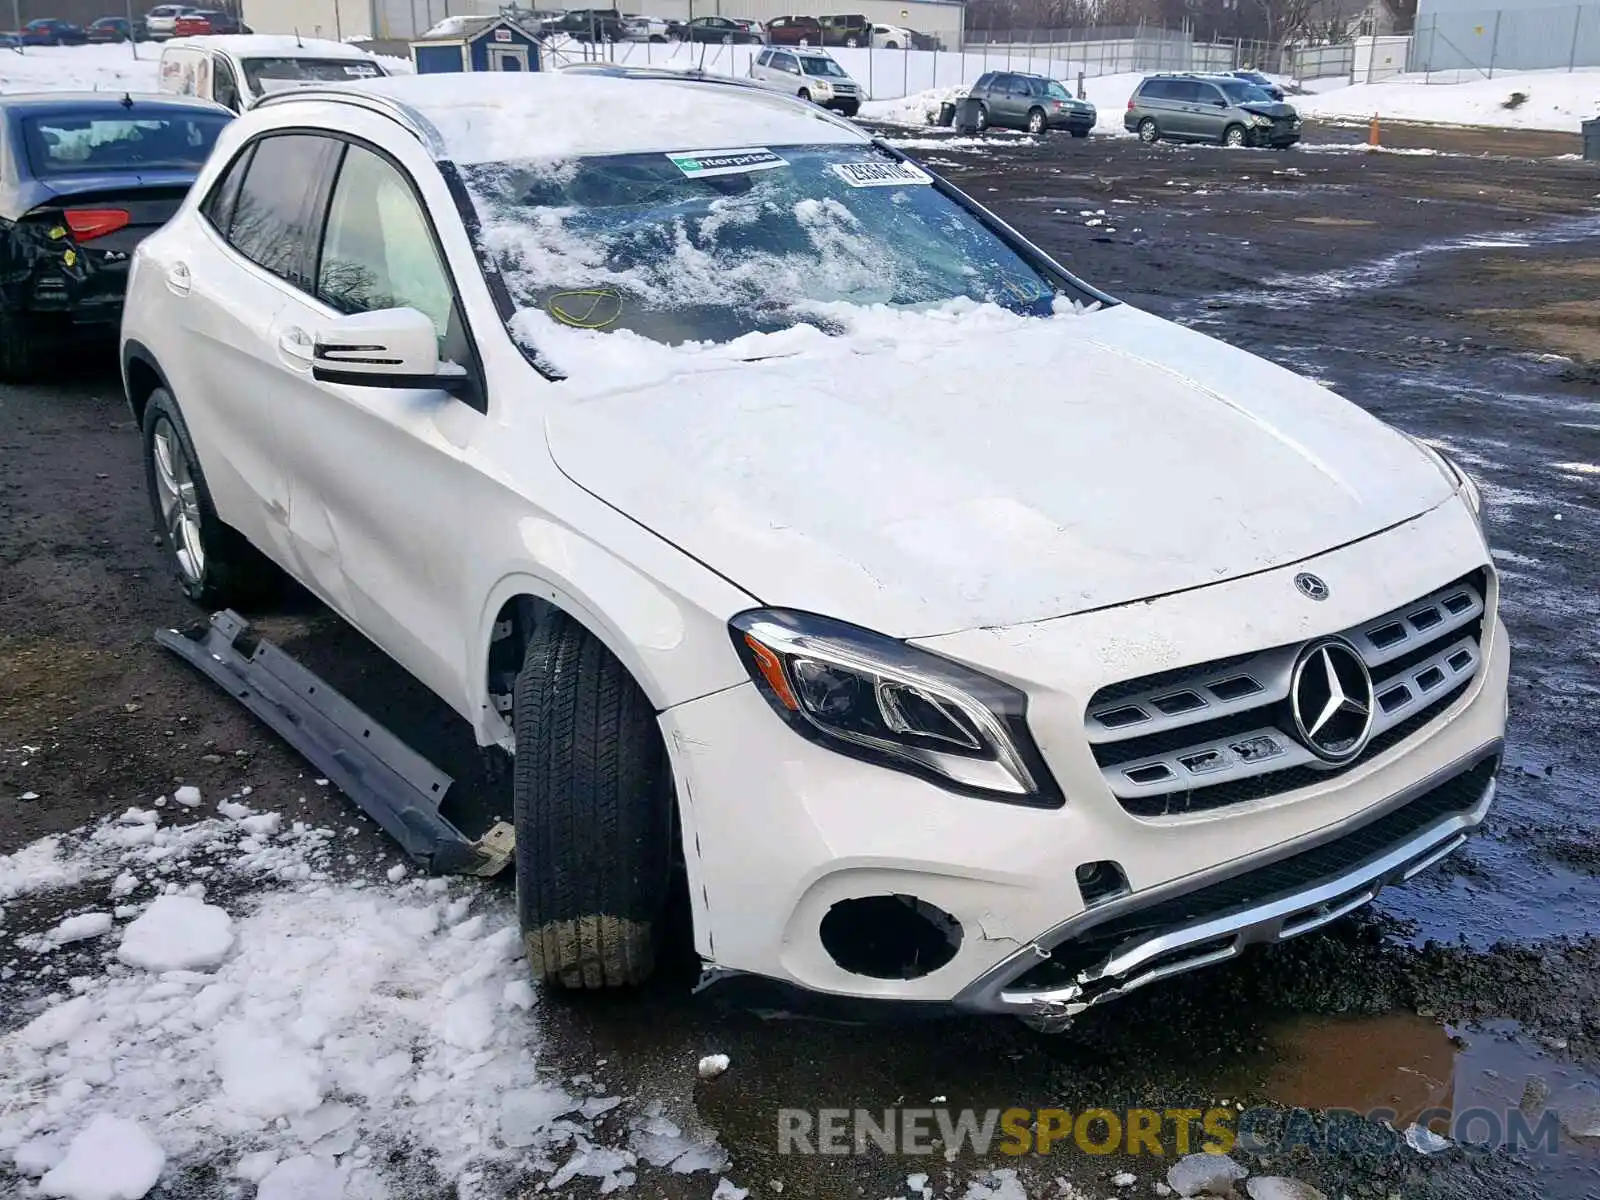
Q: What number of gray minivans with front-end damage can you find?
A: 1